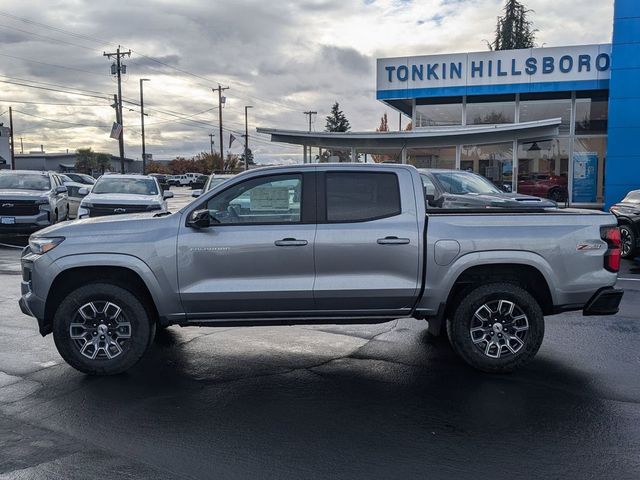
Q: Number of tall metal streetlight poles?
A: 2